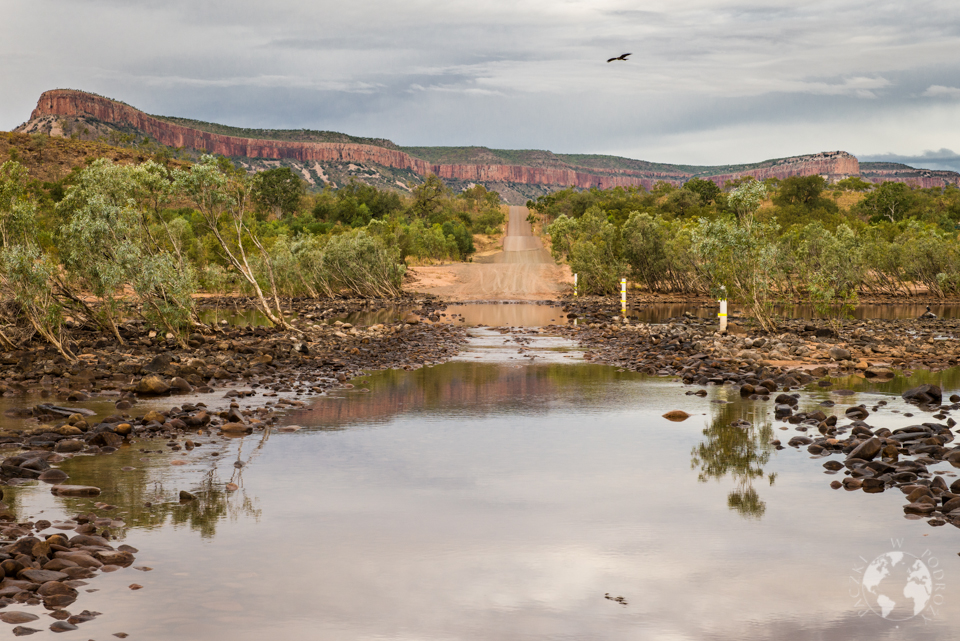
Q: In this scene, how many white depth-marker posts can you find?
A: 3